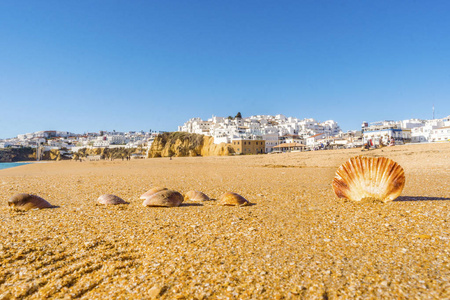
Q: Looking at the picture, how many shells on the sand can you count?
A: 7